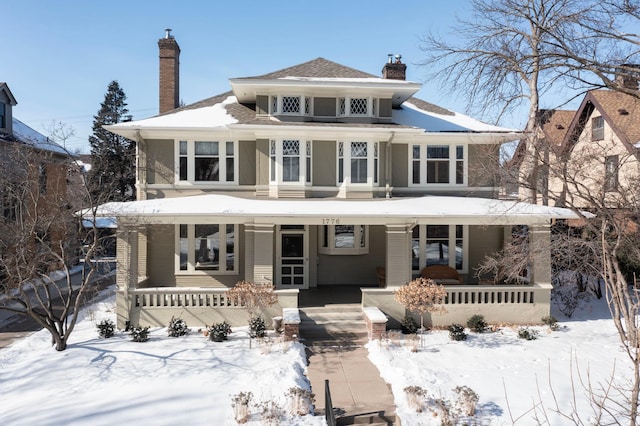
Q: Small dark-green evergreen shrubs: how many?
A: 10